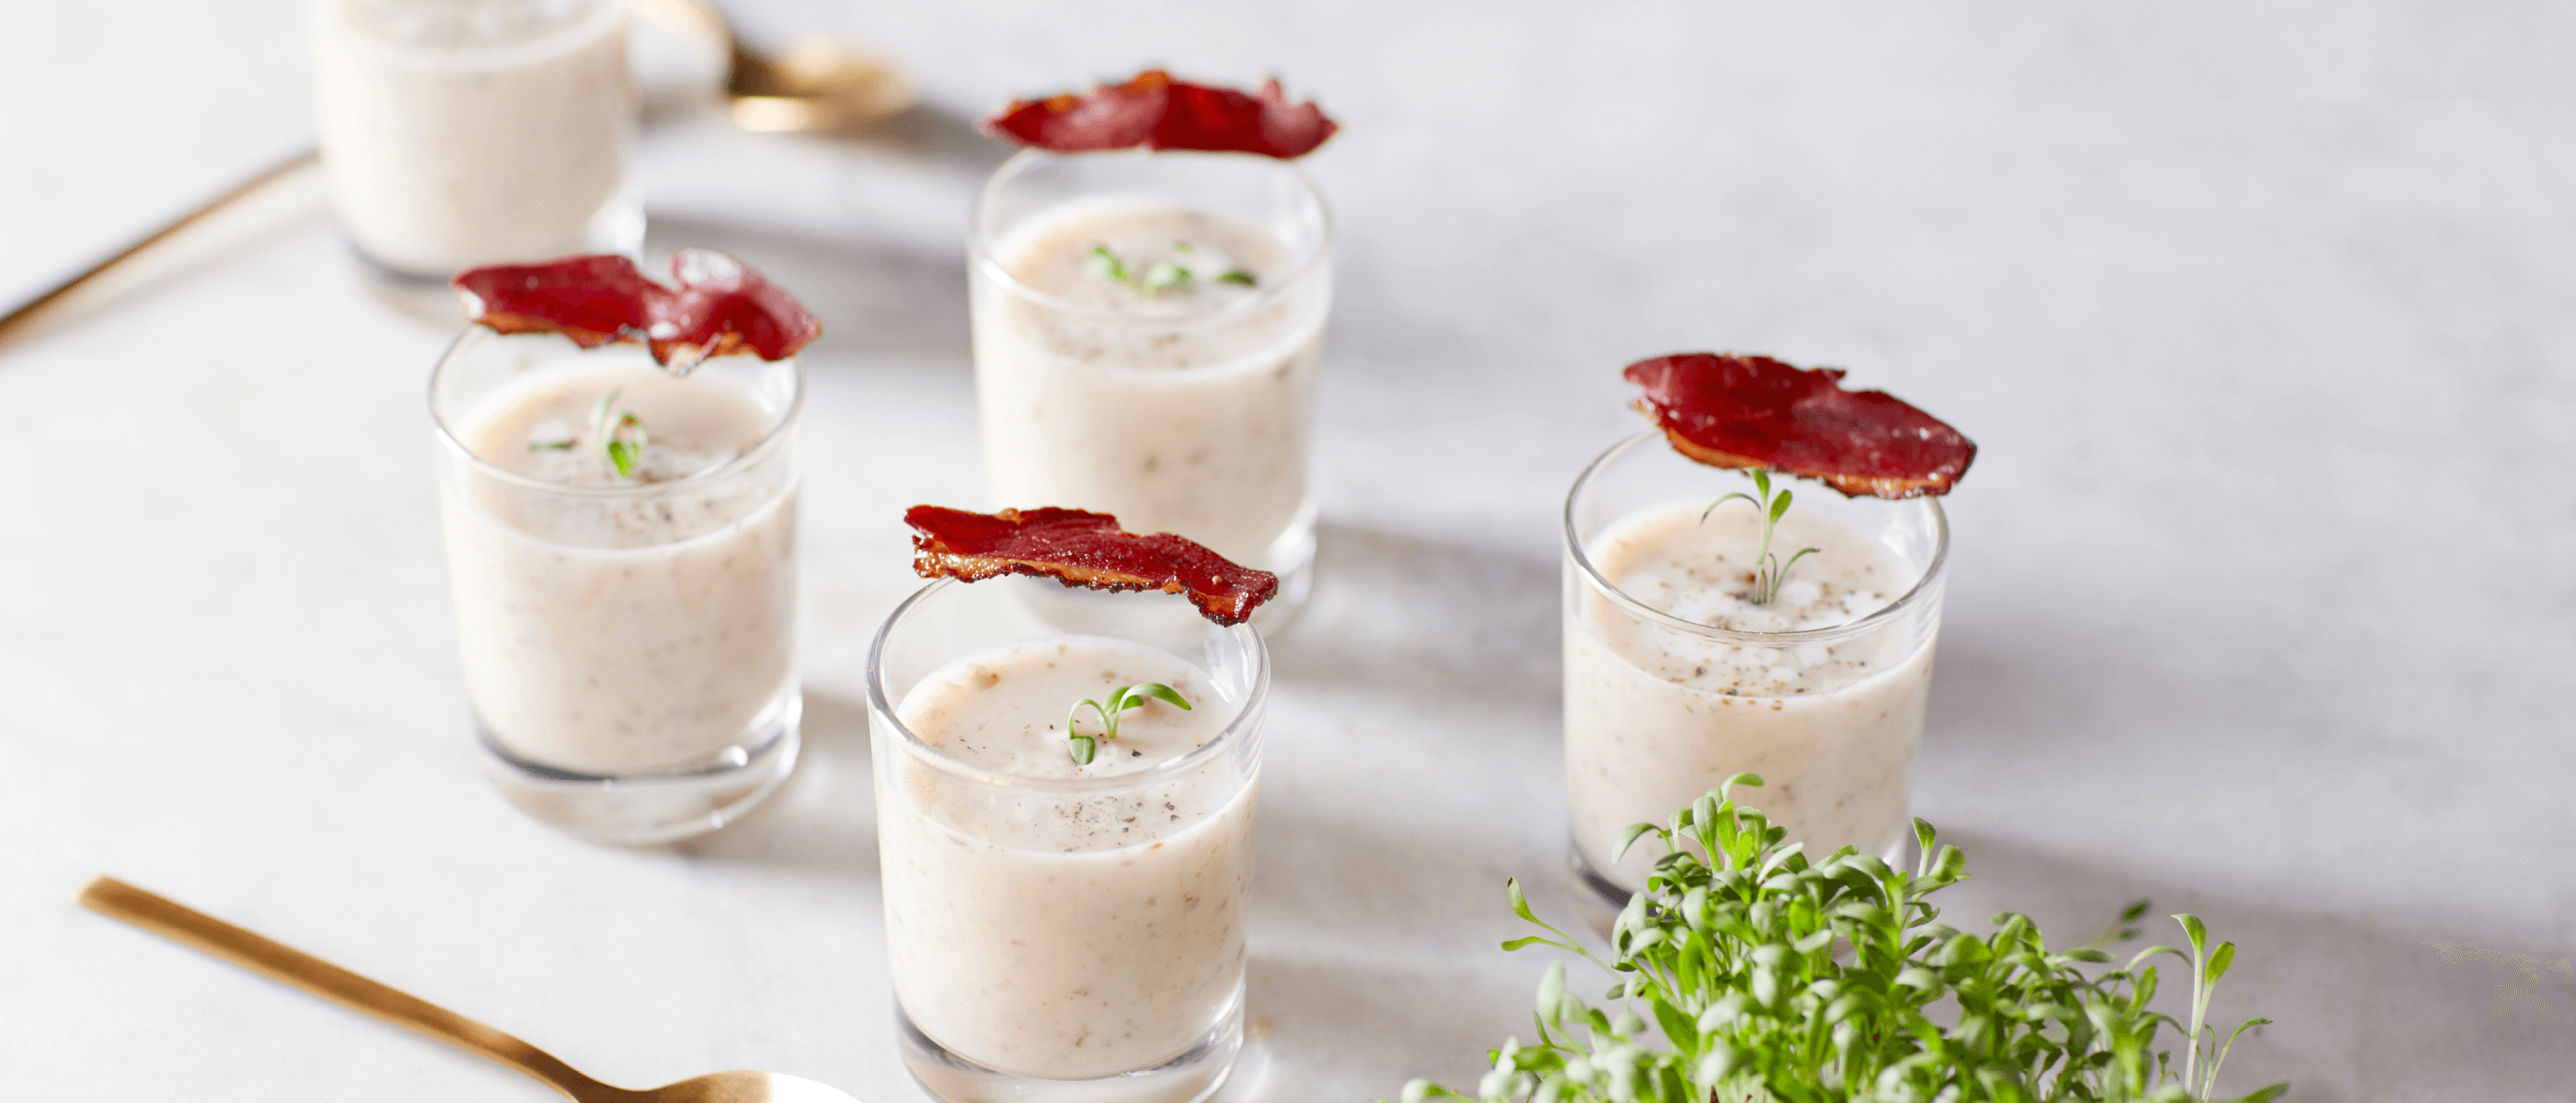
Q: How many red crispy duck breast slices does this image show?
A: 4